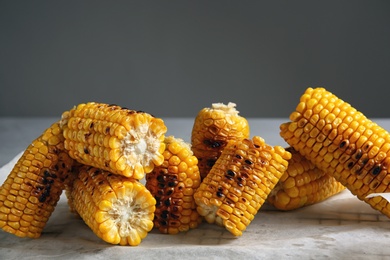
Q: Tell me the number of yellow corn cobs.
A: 8